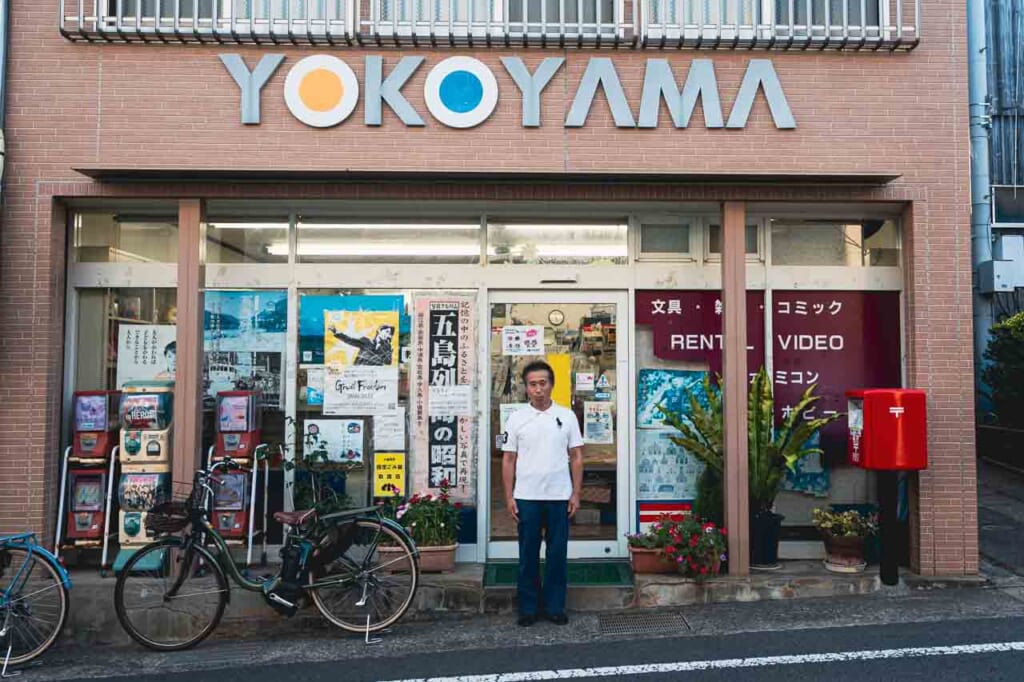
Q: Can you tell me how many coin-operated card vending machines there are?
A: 6